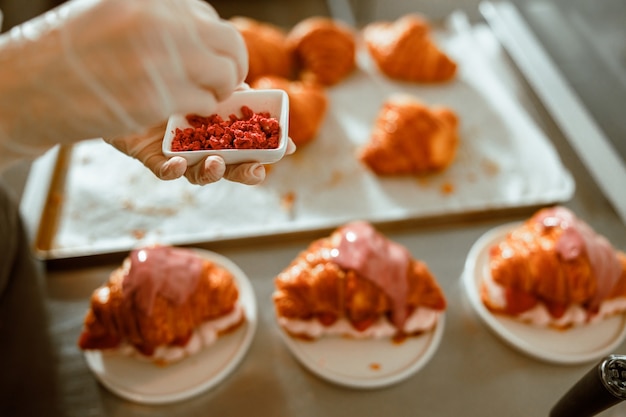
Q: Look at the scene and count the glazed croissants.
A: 3